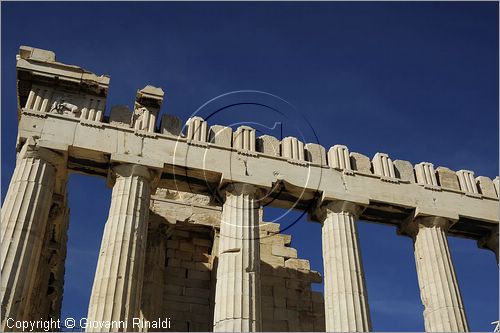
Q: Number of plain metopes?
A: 9